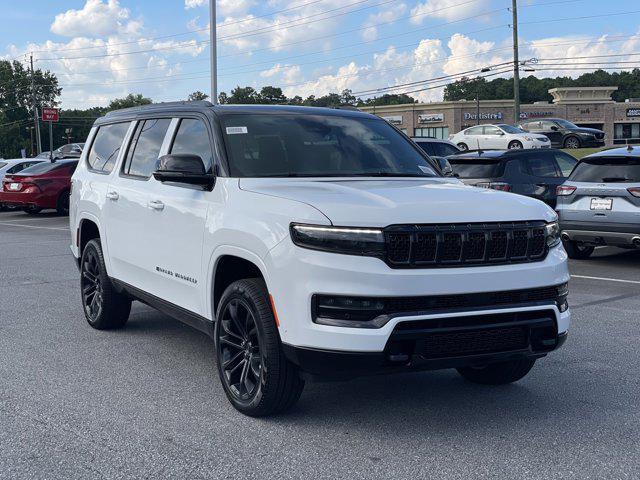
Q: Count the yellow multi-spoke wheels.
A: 0